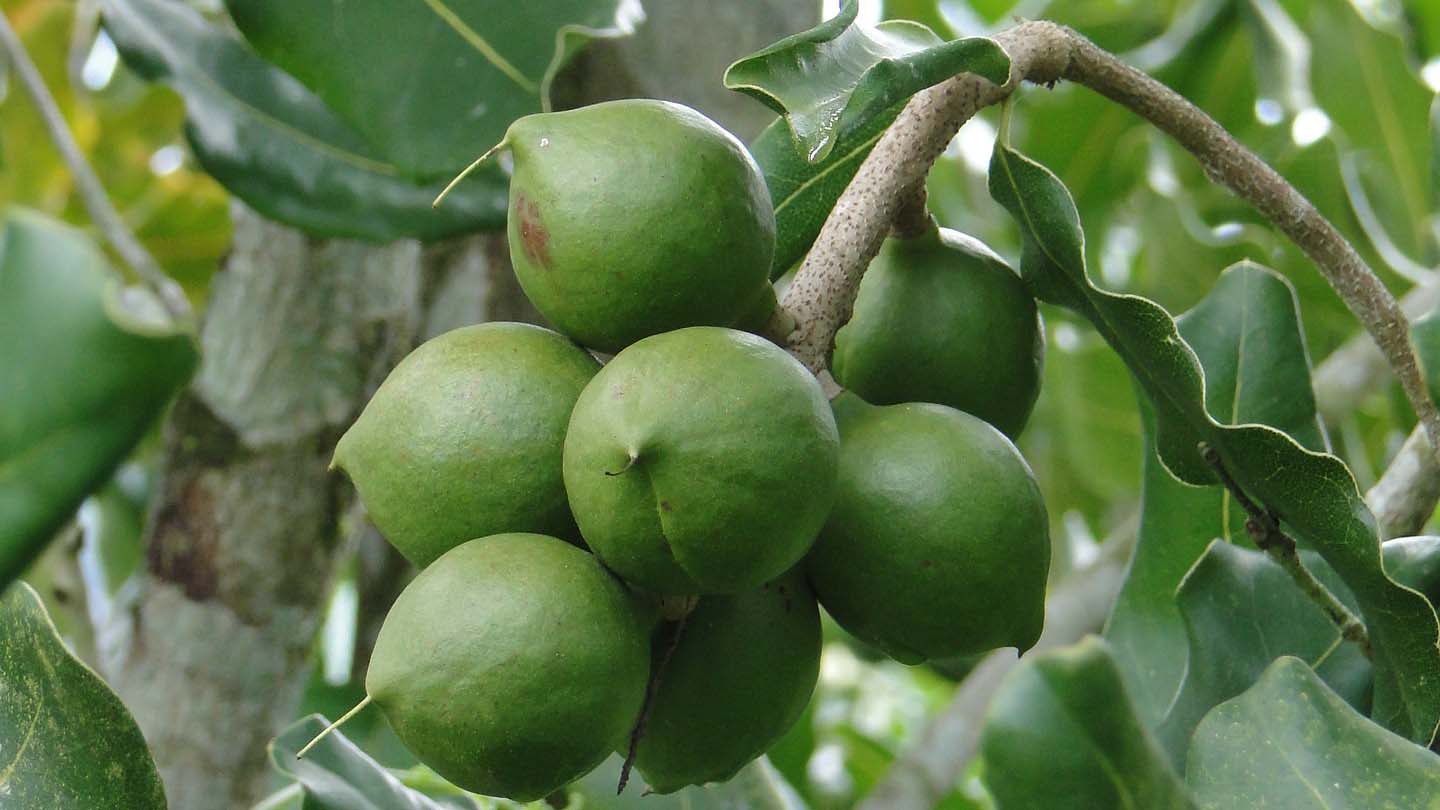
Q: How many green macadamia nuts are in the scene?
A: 7